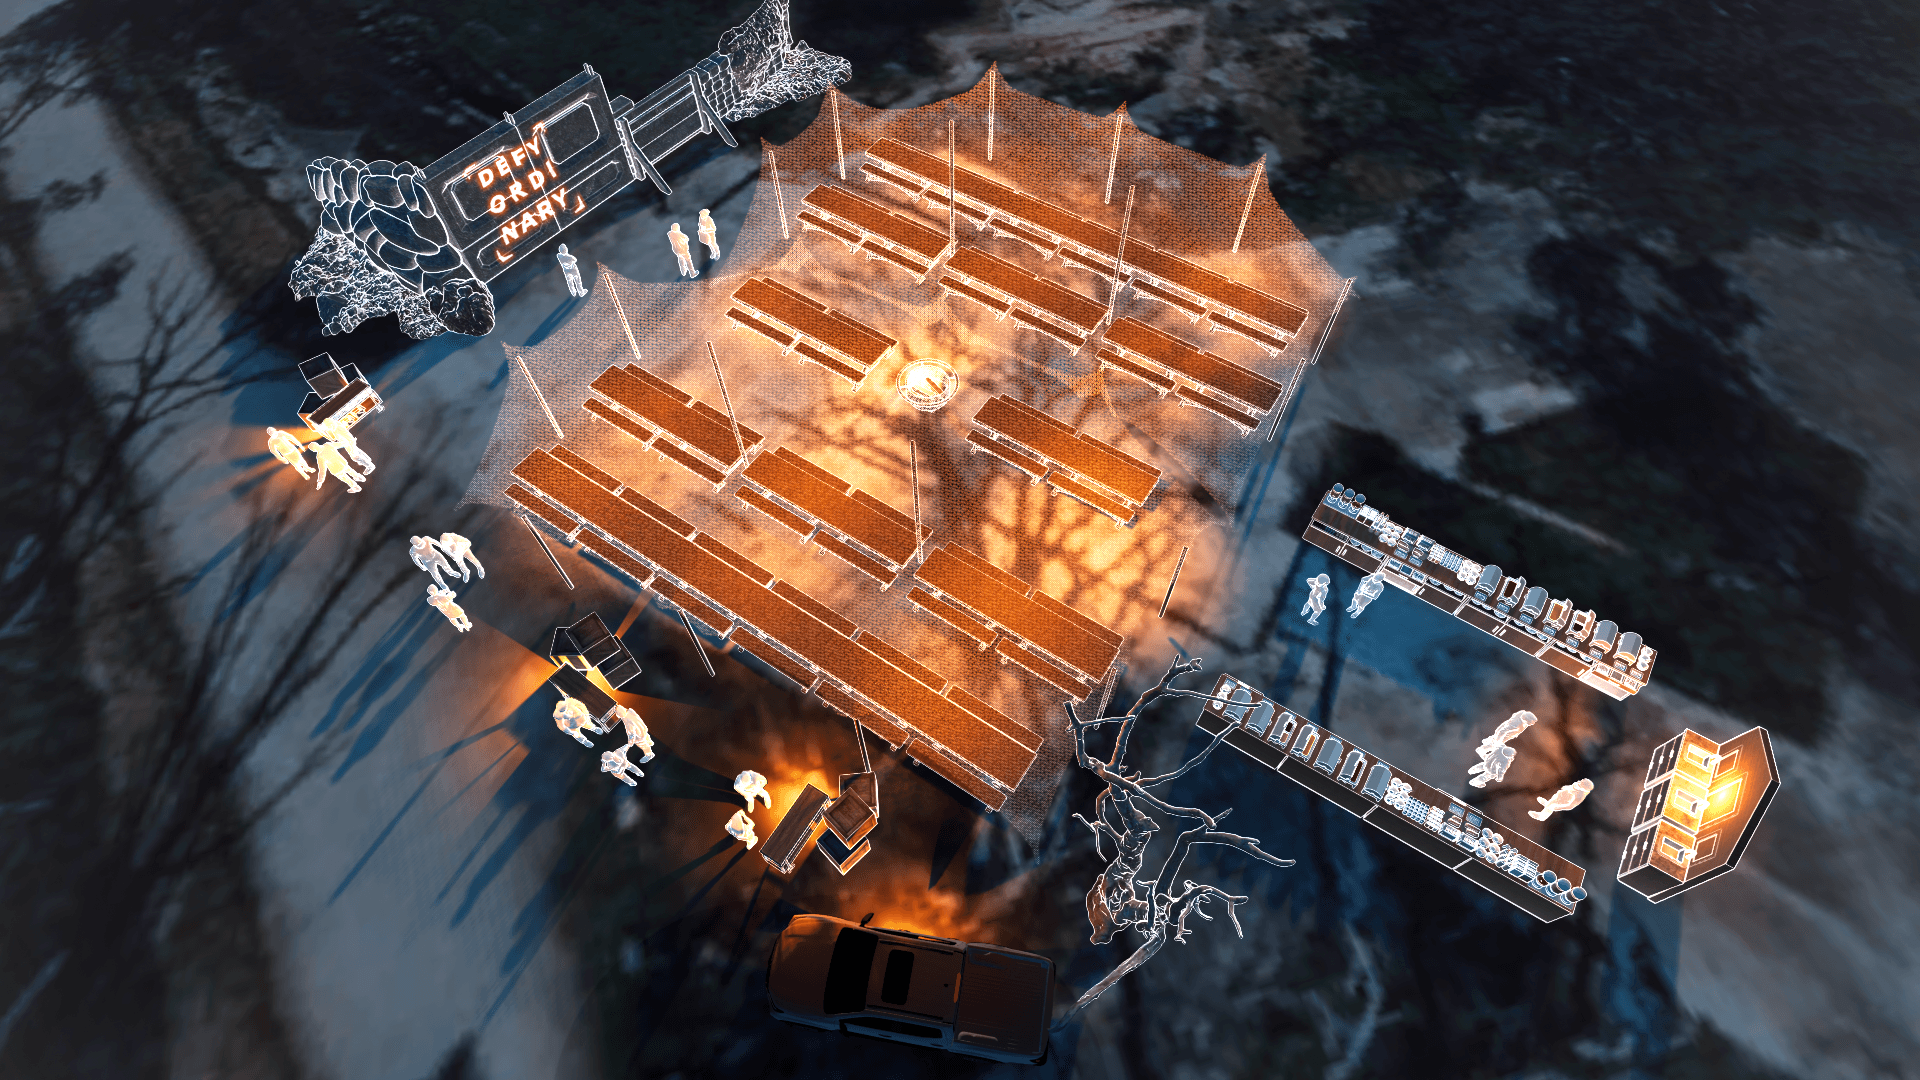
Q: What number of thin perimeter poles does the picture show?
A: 14